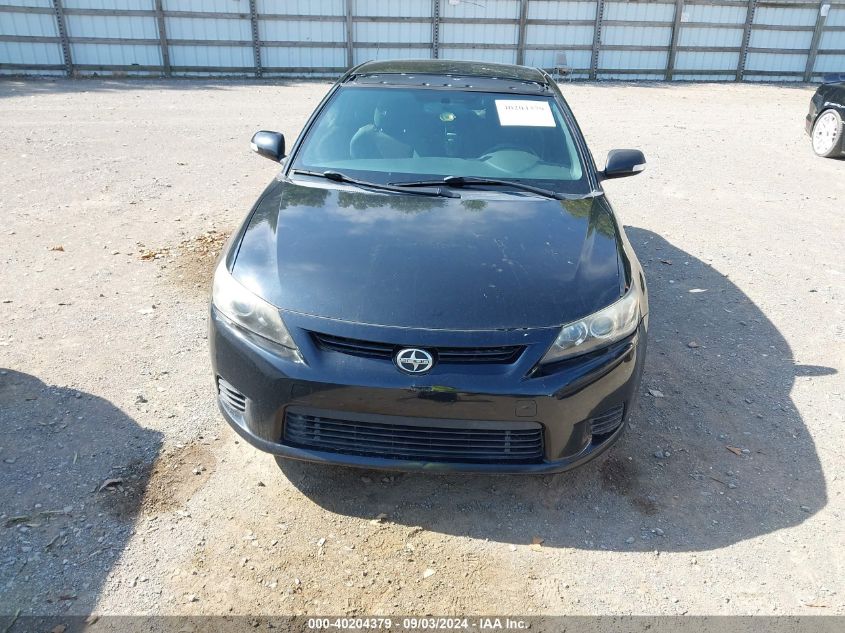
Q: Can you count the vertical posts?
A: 10